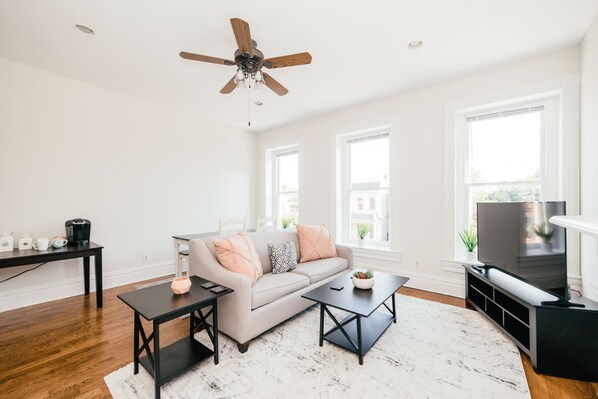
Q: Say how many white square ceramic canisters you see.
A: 2